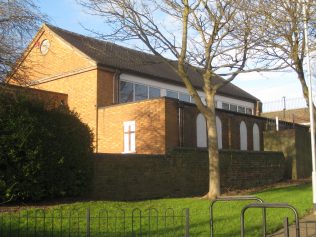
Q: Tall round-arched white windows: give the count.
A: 4